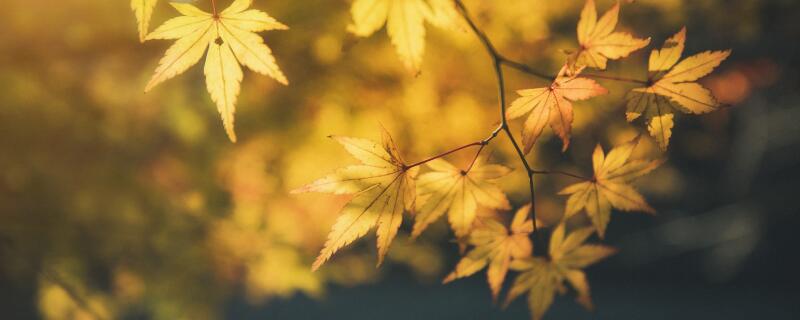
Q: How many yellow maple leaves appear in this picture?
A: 11